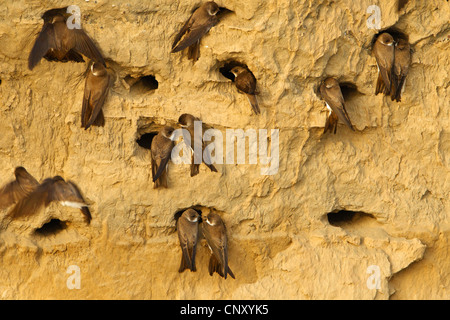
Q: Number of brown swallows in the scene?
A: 13